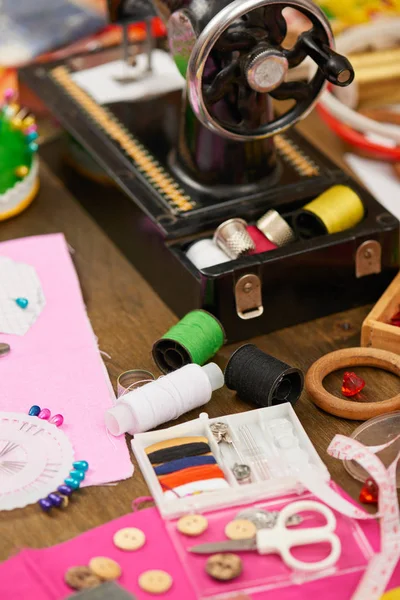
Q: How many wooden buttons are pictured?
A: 7